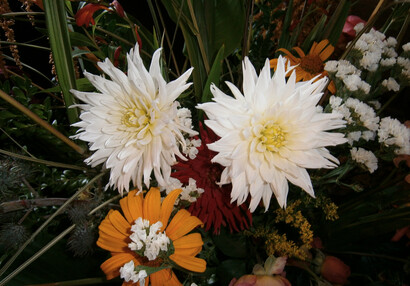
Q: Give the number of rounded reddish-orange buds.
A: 1